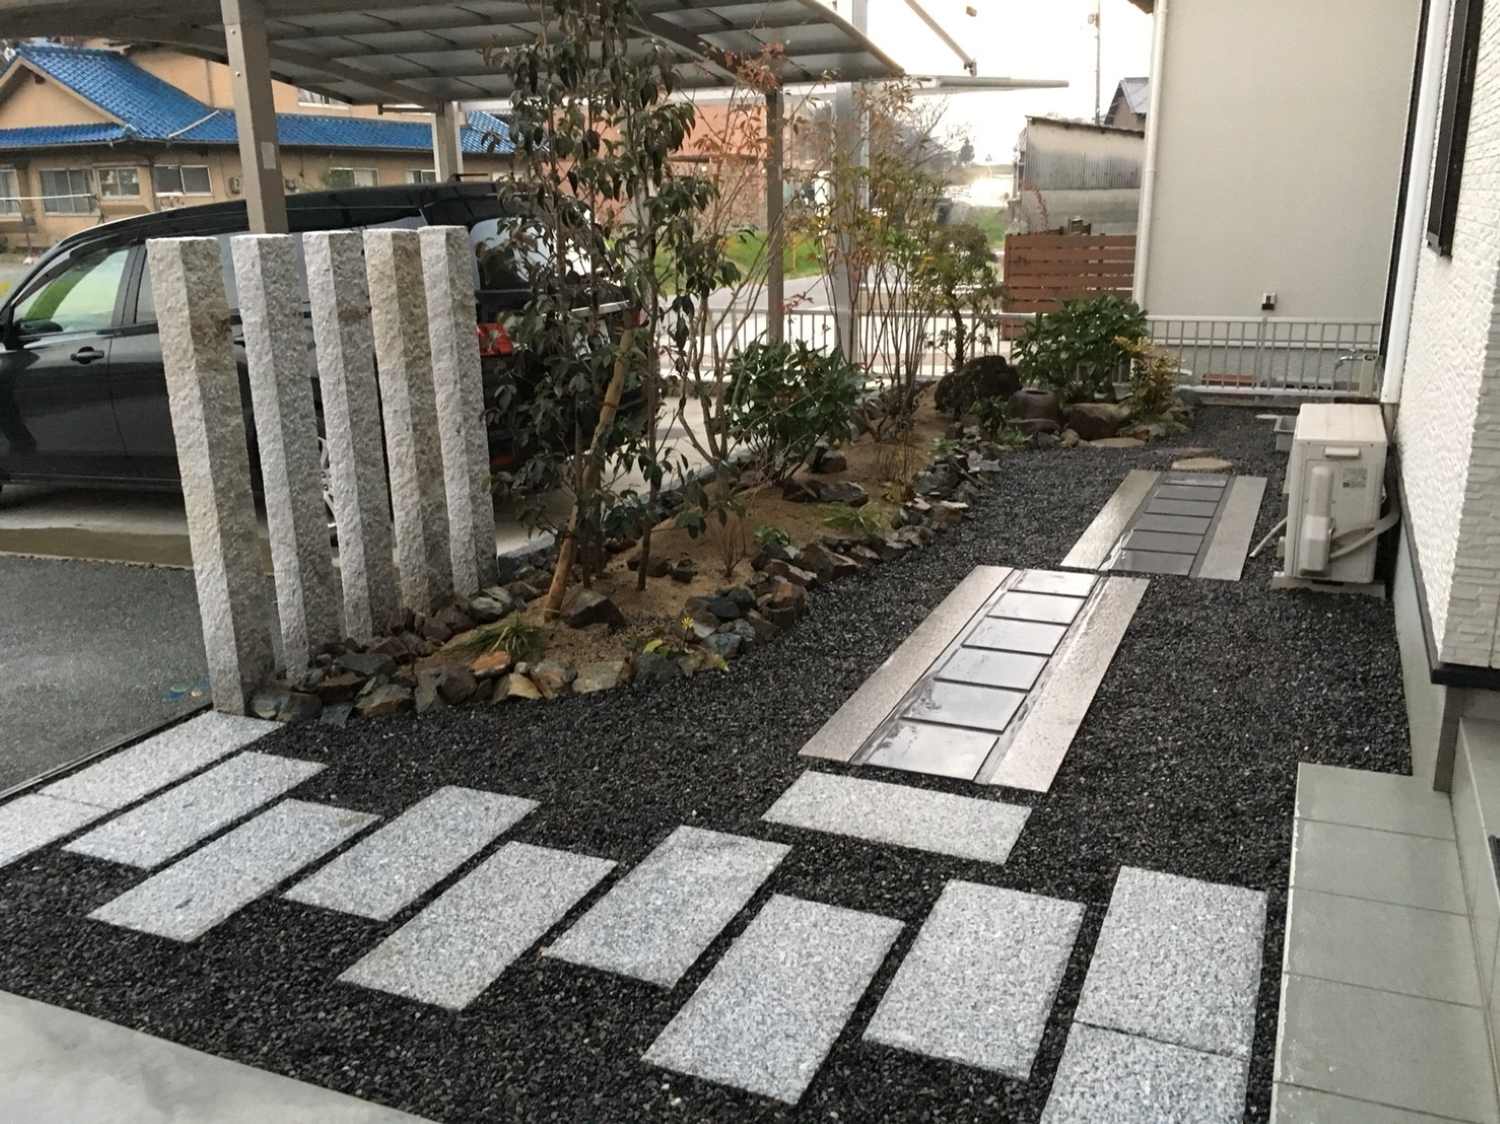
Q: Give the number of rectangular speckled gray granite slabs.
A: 12